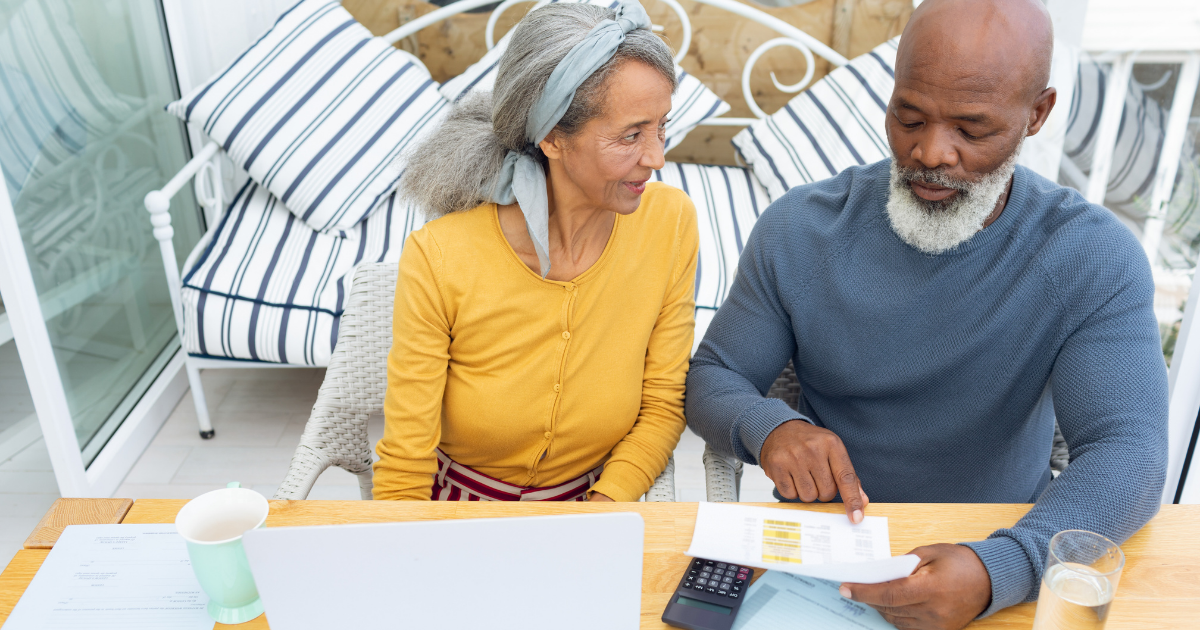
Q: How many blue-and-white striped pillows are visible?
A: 3